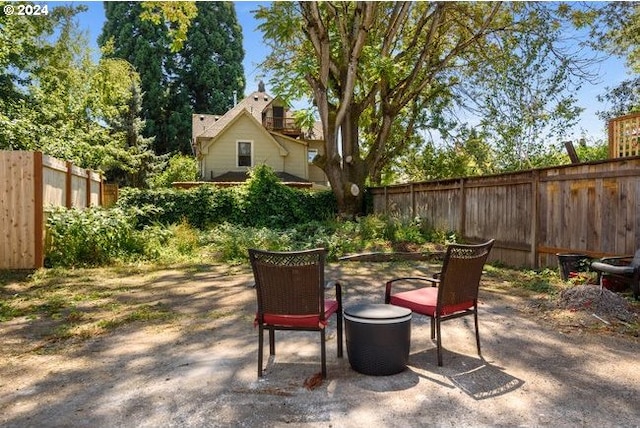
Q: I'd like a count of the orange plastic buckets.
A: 0